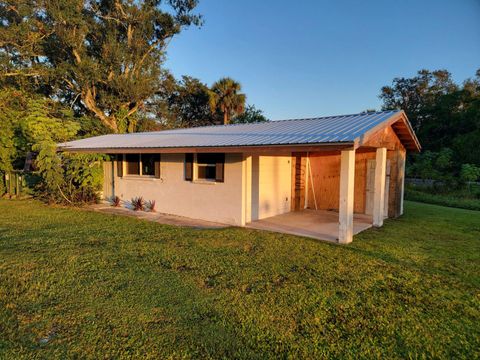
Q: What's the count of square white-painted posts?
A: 2